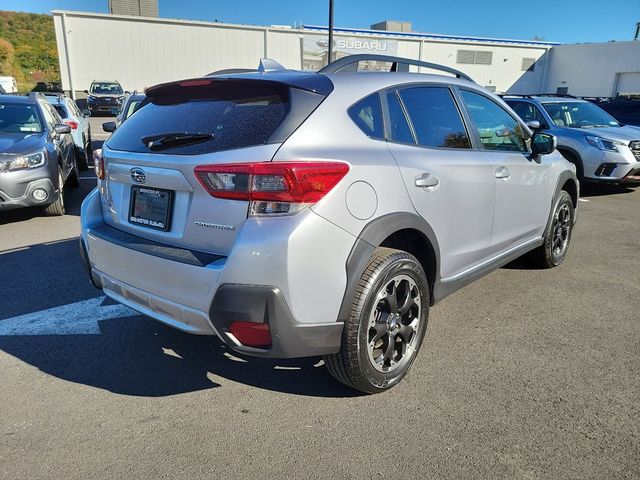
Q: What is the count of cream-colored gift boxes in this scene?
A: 0